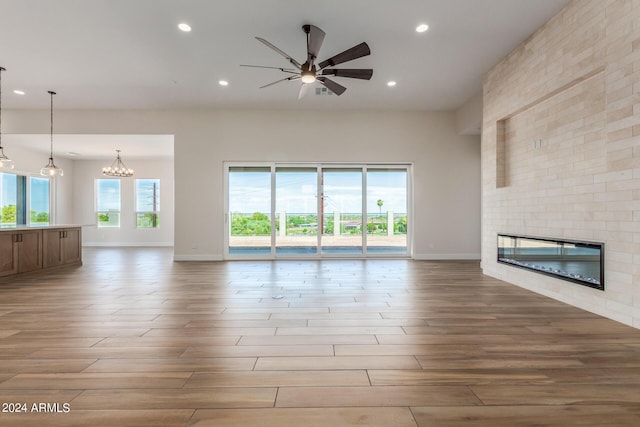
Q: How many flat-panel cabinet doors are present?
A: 4